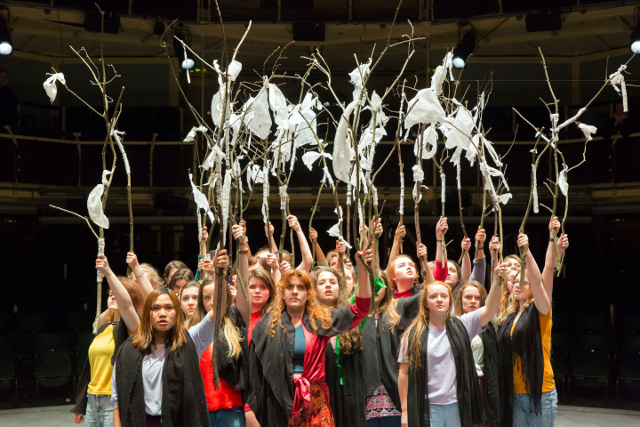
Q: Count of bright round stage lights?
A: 4